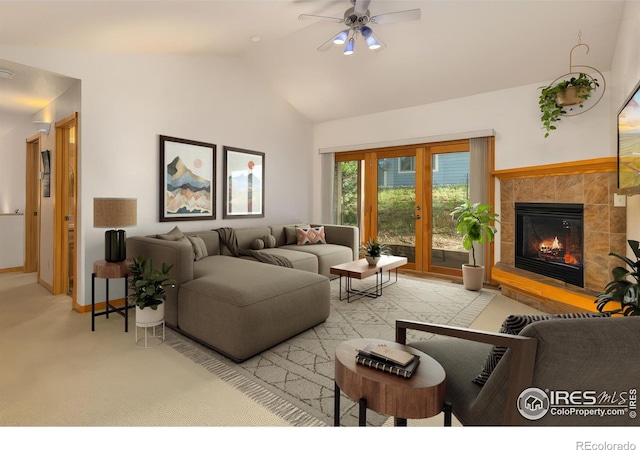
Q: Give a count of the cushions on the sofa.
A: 6